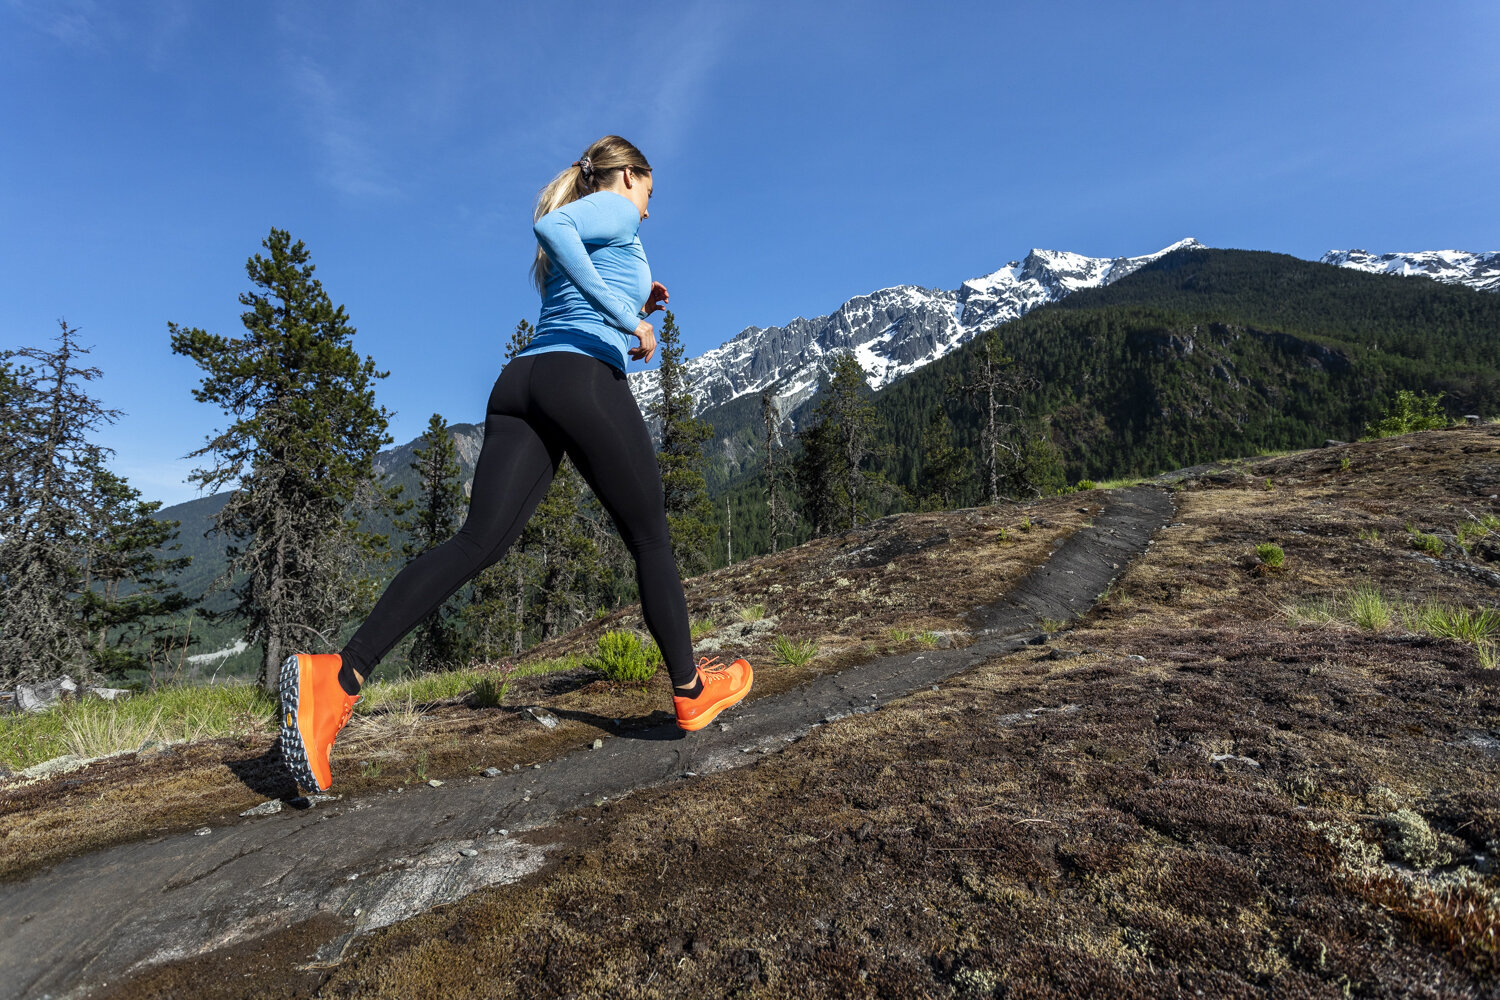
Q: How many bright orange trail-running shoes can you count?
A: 2